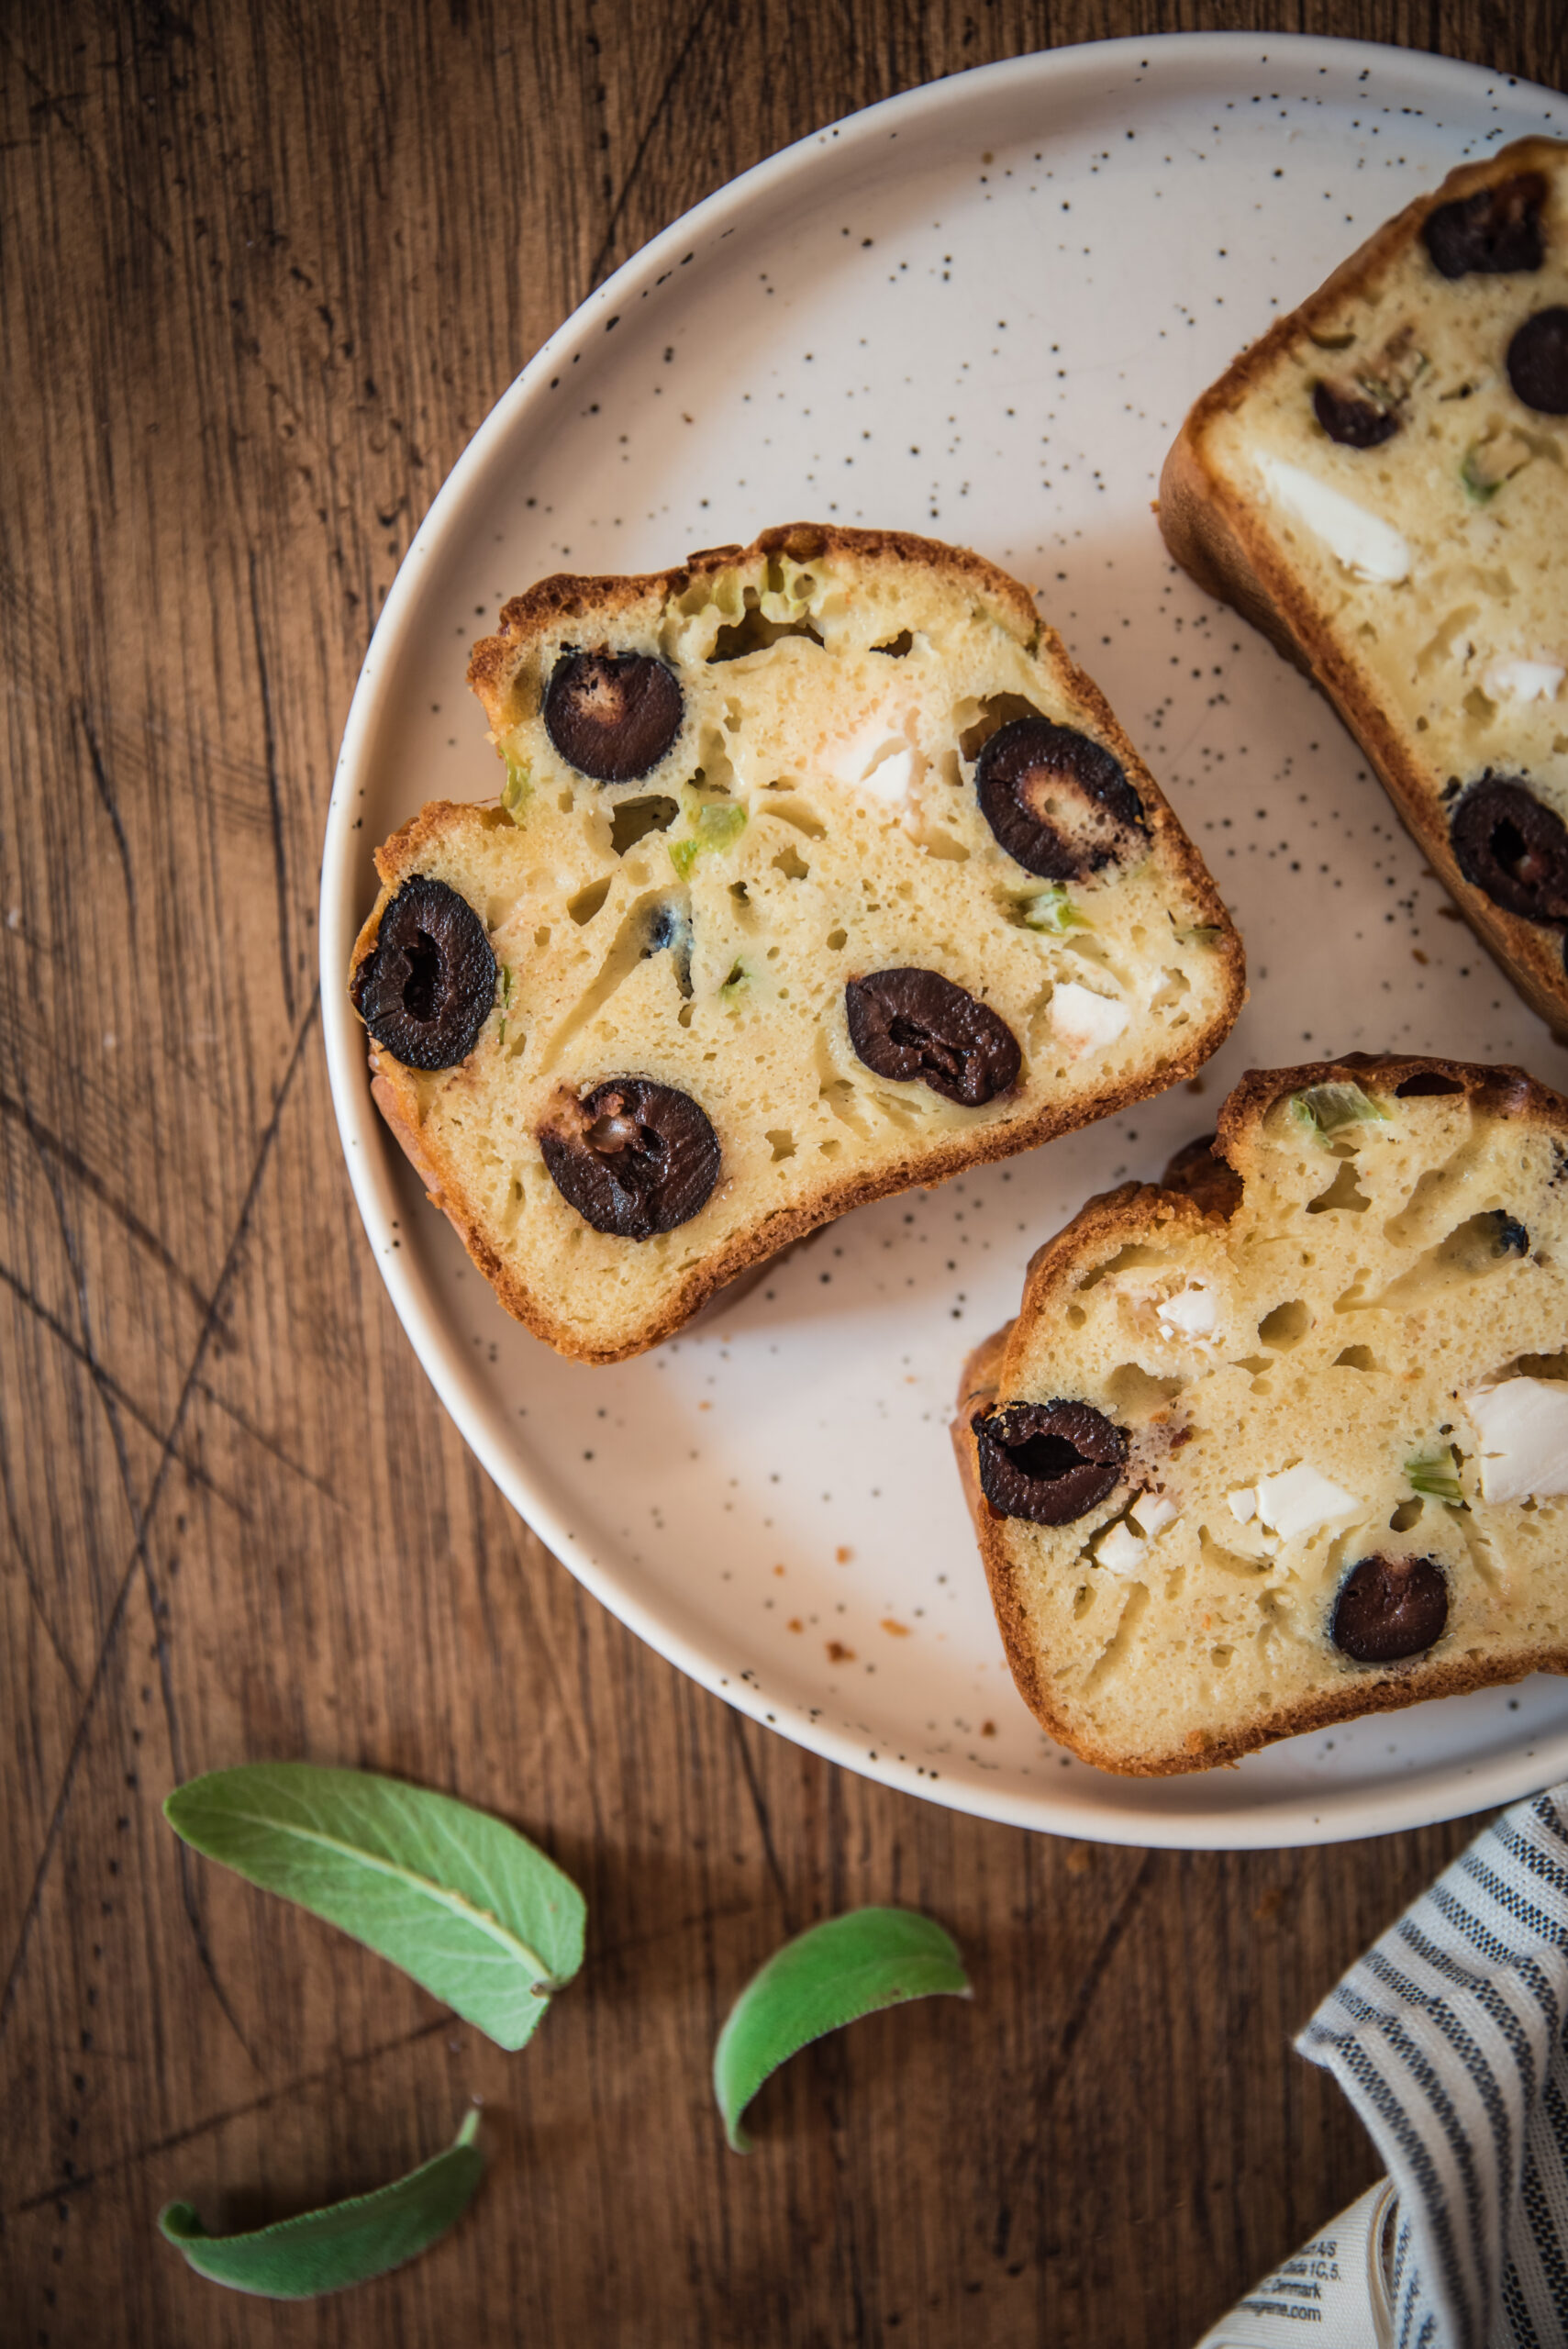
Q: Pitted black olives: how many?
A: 11